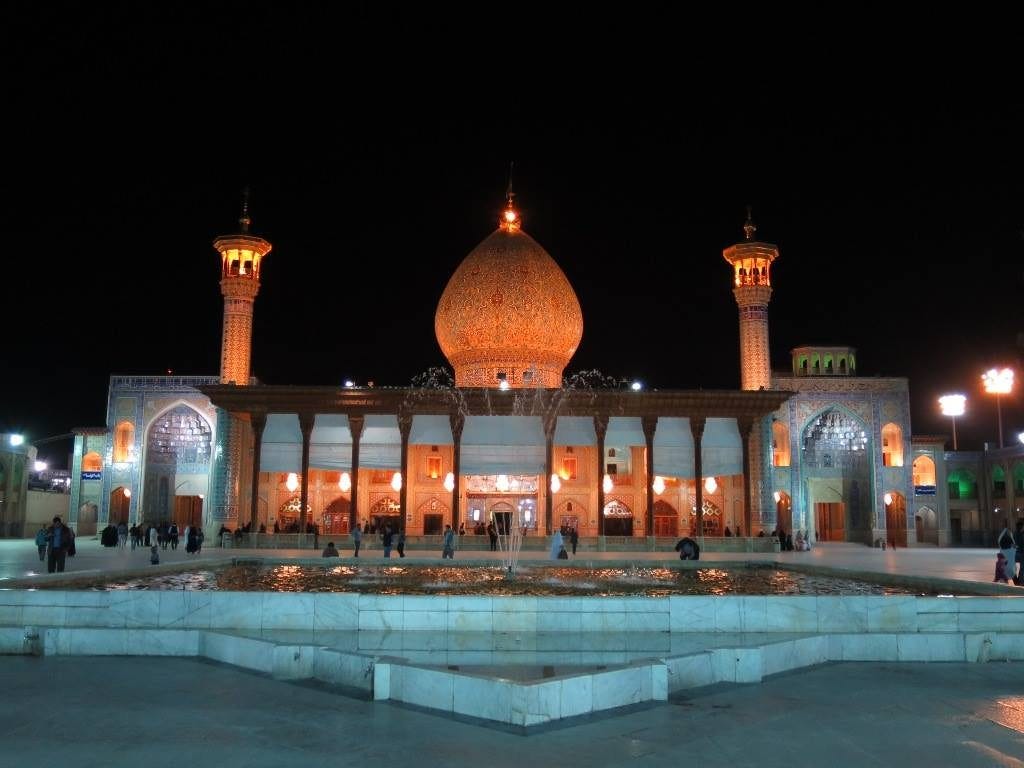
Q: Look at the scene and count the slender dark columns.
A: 10